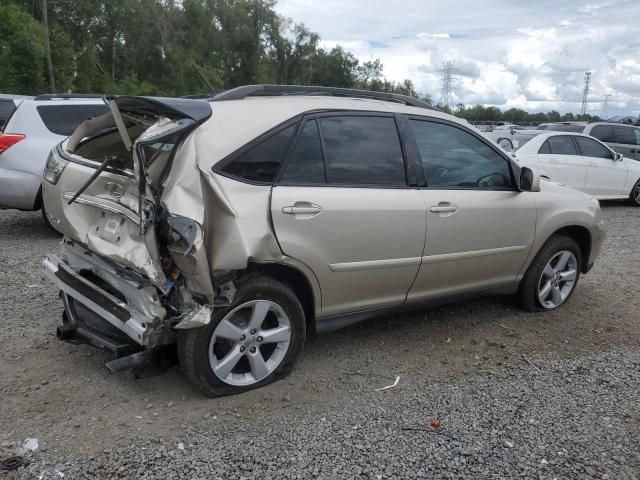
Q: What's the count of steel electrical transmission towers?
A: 3